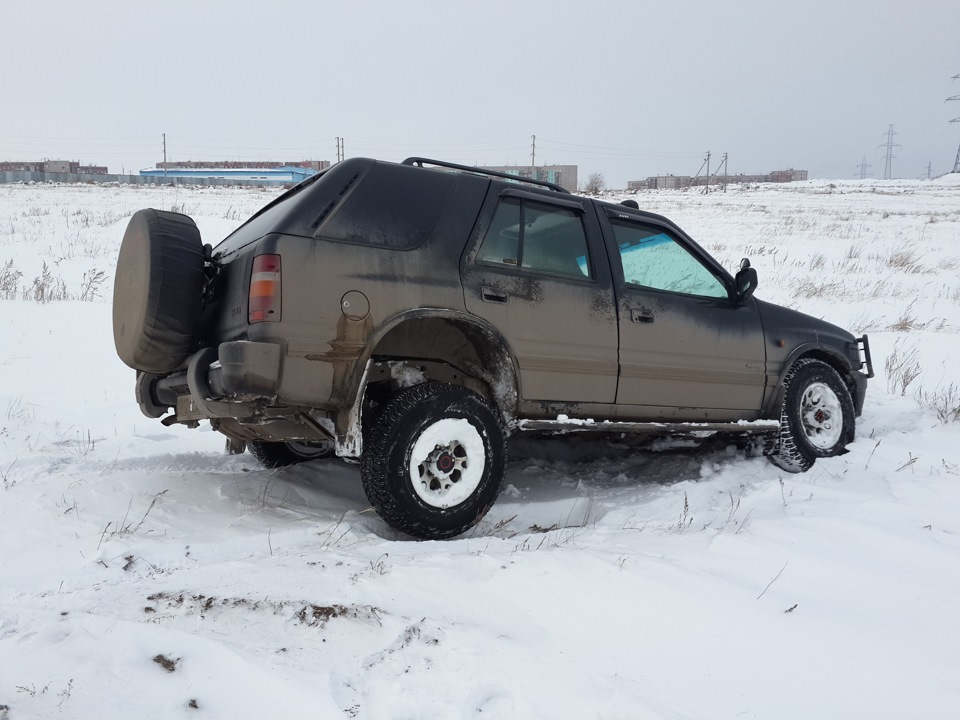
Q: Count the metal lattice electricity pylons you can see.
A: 4